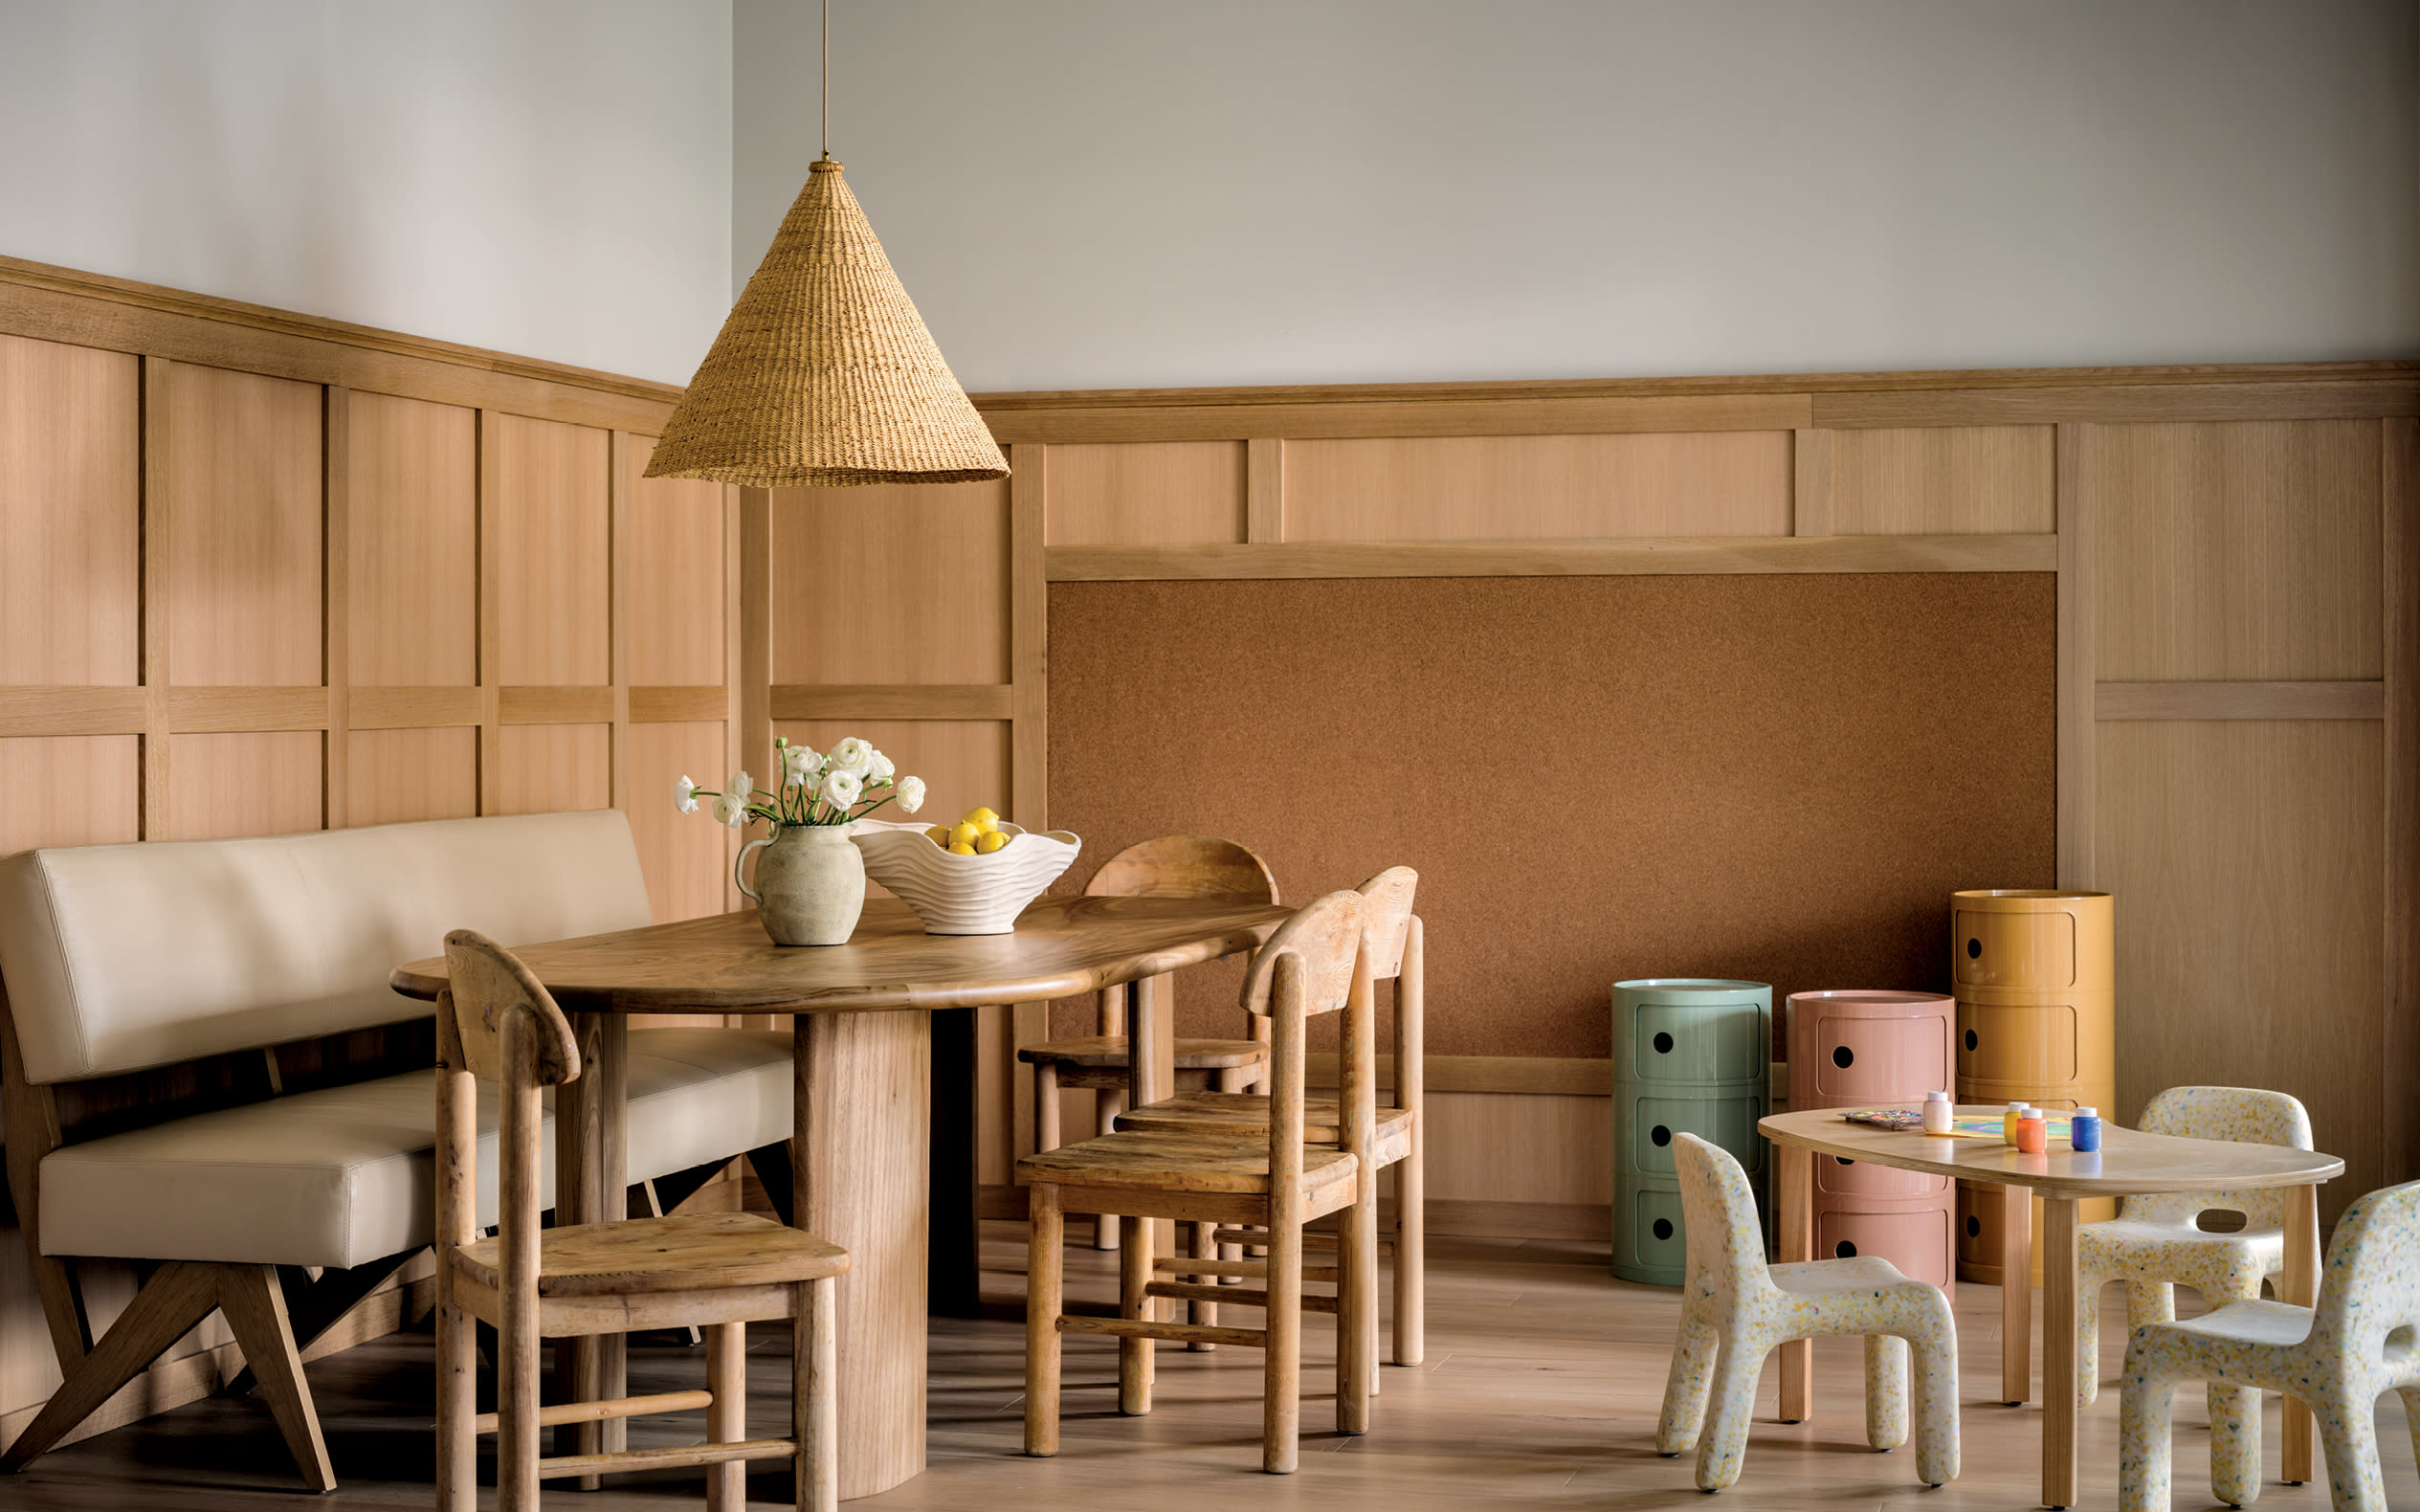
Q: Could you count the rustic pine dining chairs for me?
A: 4